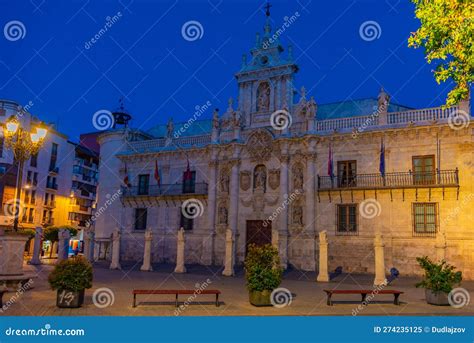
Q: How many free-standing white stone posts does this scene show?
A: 11